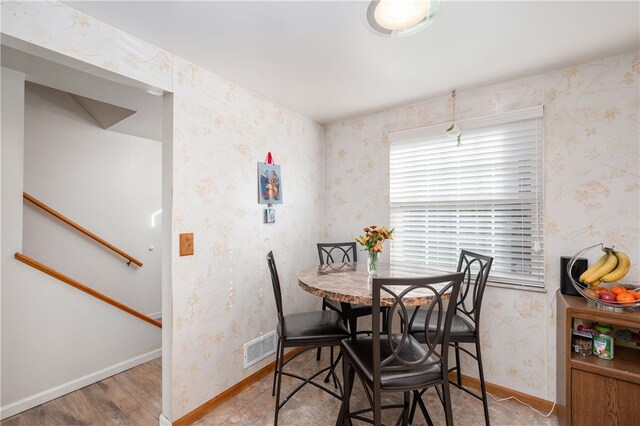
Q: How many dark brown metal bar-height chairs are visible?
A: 4